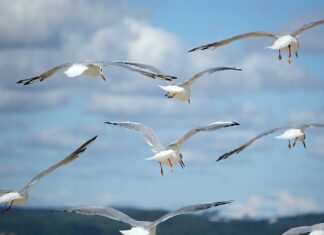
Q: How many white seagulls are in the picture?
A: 8